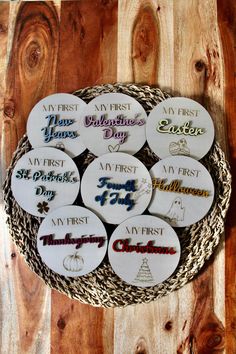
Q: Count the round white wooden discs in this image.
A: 8